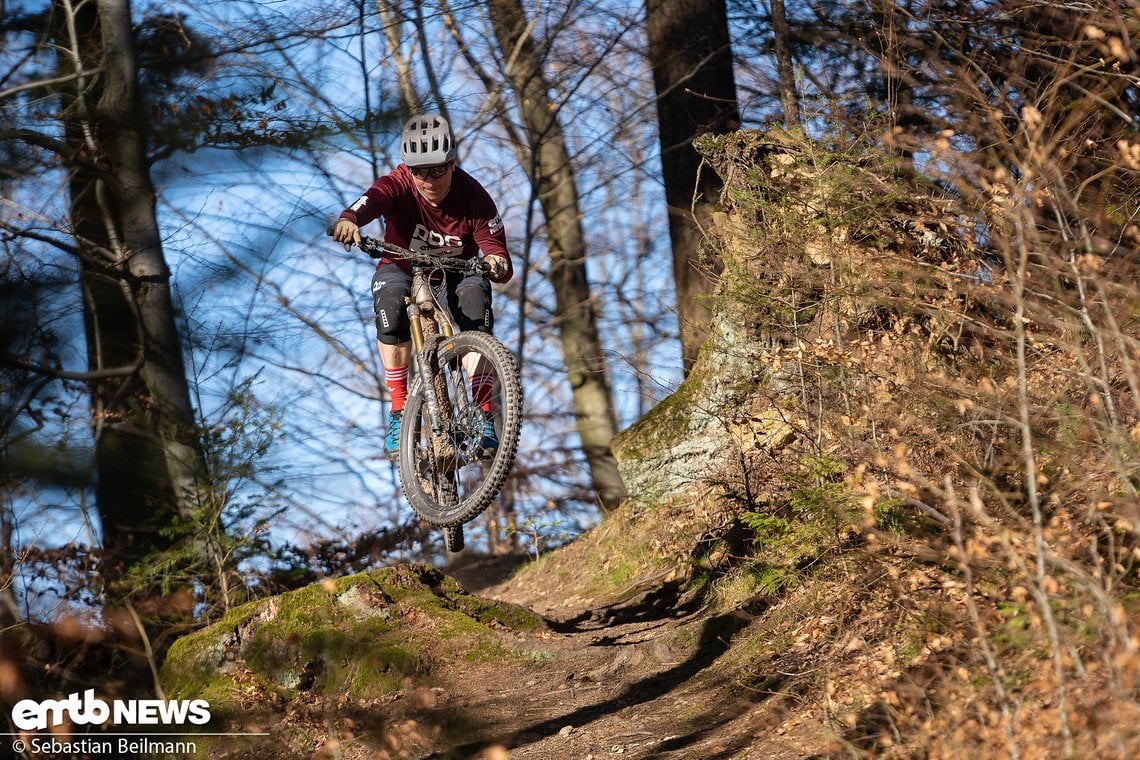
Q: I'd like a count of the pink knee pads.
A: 0